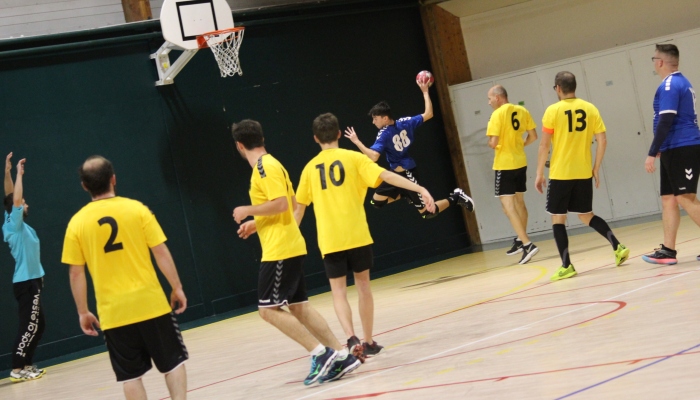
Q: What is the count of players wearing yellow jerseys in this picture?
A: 5